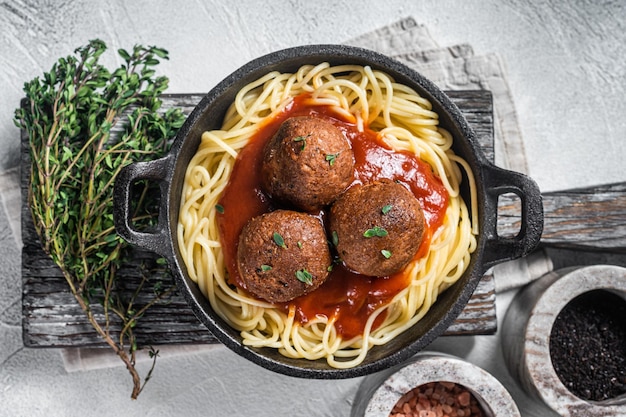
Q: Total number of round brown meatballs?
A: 3